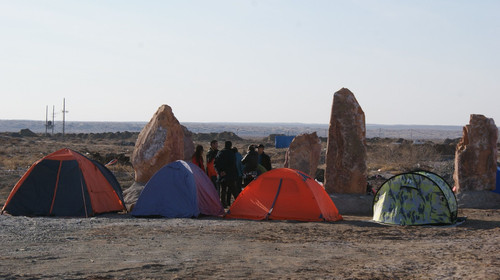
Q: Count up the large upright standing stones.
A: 4